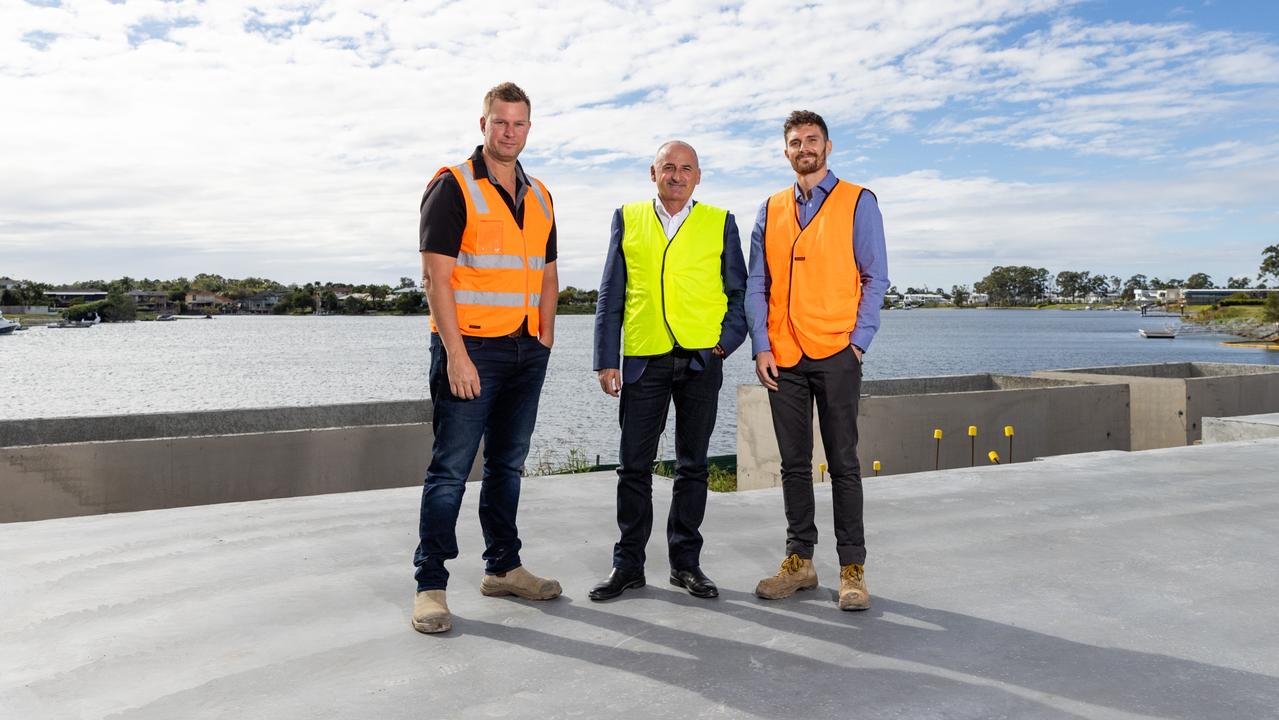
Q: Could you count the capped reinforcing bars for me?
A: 6